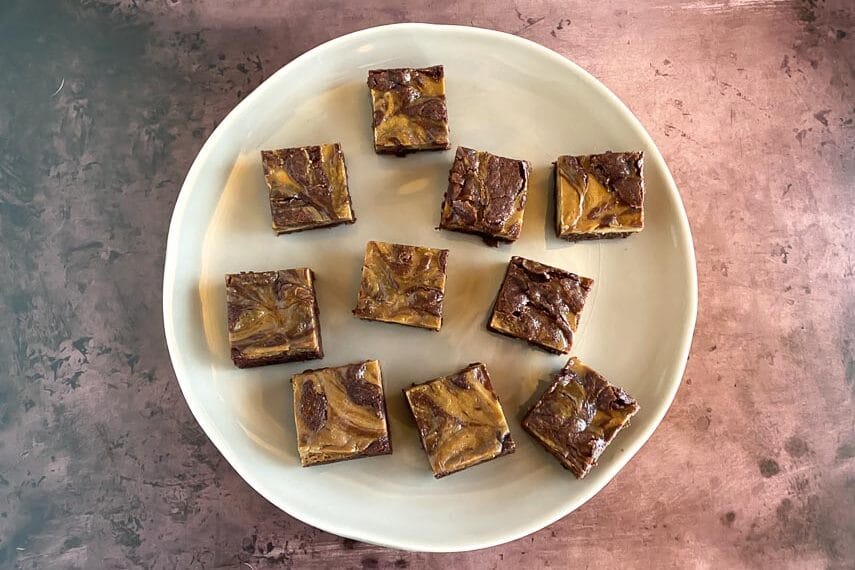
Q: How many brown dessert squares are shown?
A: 10